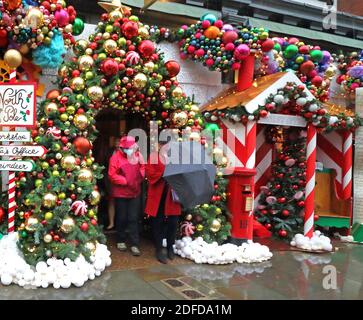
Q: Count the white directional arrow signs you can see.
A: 3